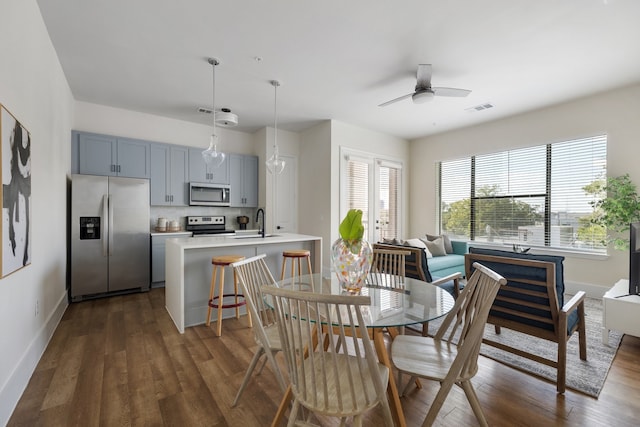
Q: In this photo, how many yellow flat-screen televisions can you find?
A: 0